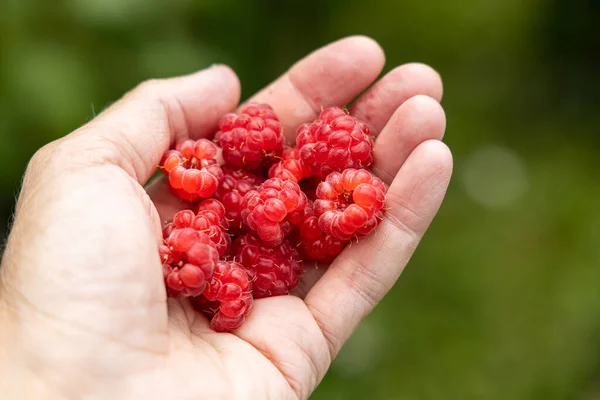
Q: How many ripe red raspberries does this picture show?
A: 12